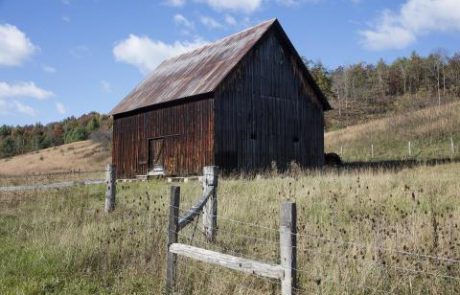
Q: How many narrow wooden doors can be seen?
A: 1